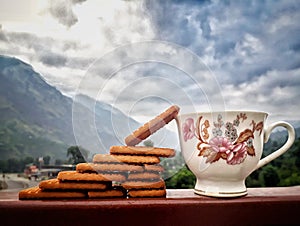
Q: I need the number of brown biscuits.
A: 12